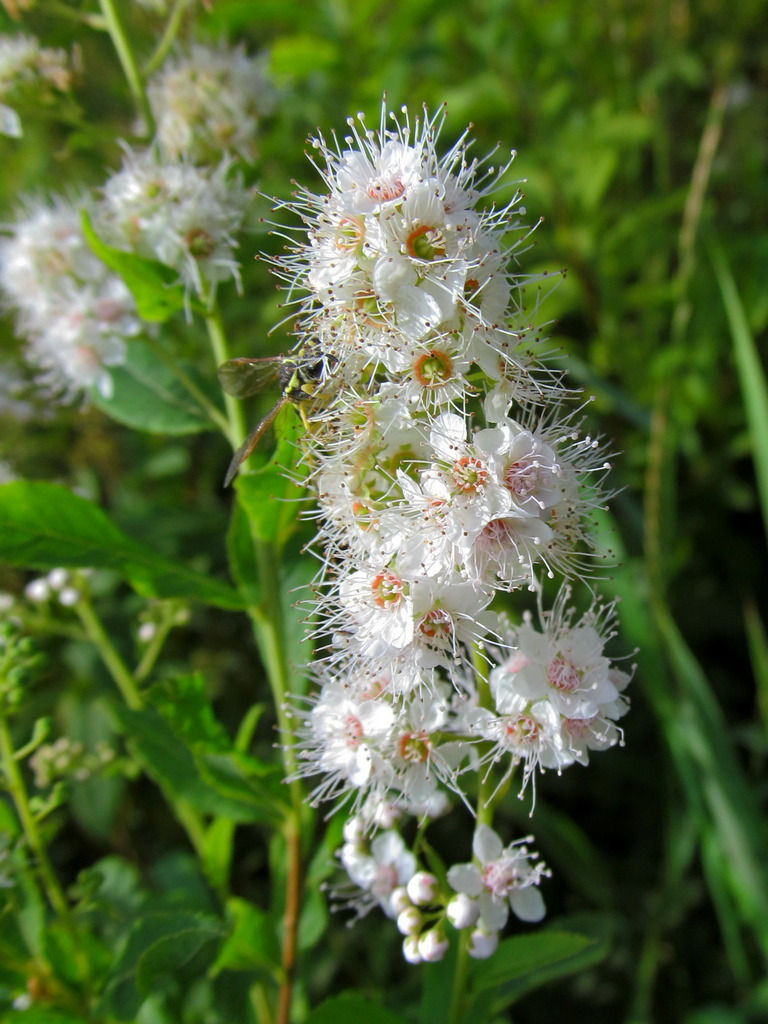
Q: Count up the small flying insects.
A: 1